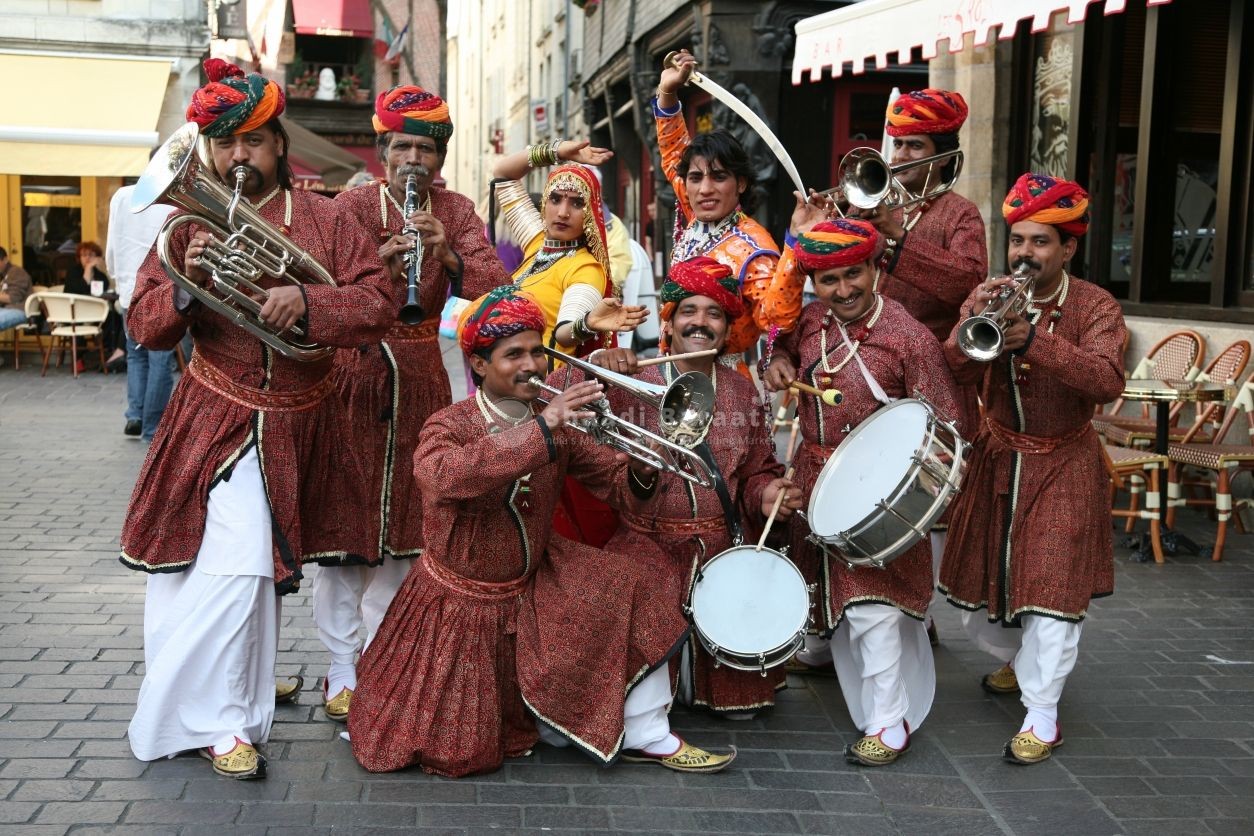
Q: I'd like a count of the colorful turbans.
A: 7